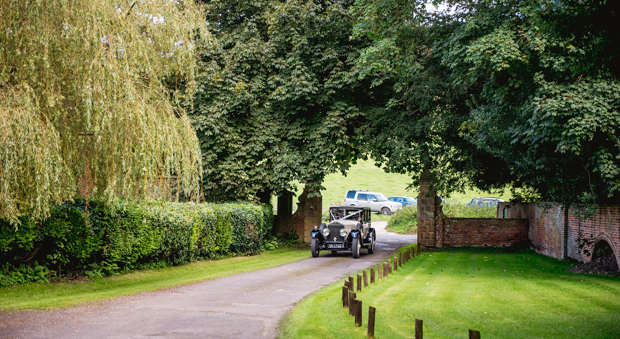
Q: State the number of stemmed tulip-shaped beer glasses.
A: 0